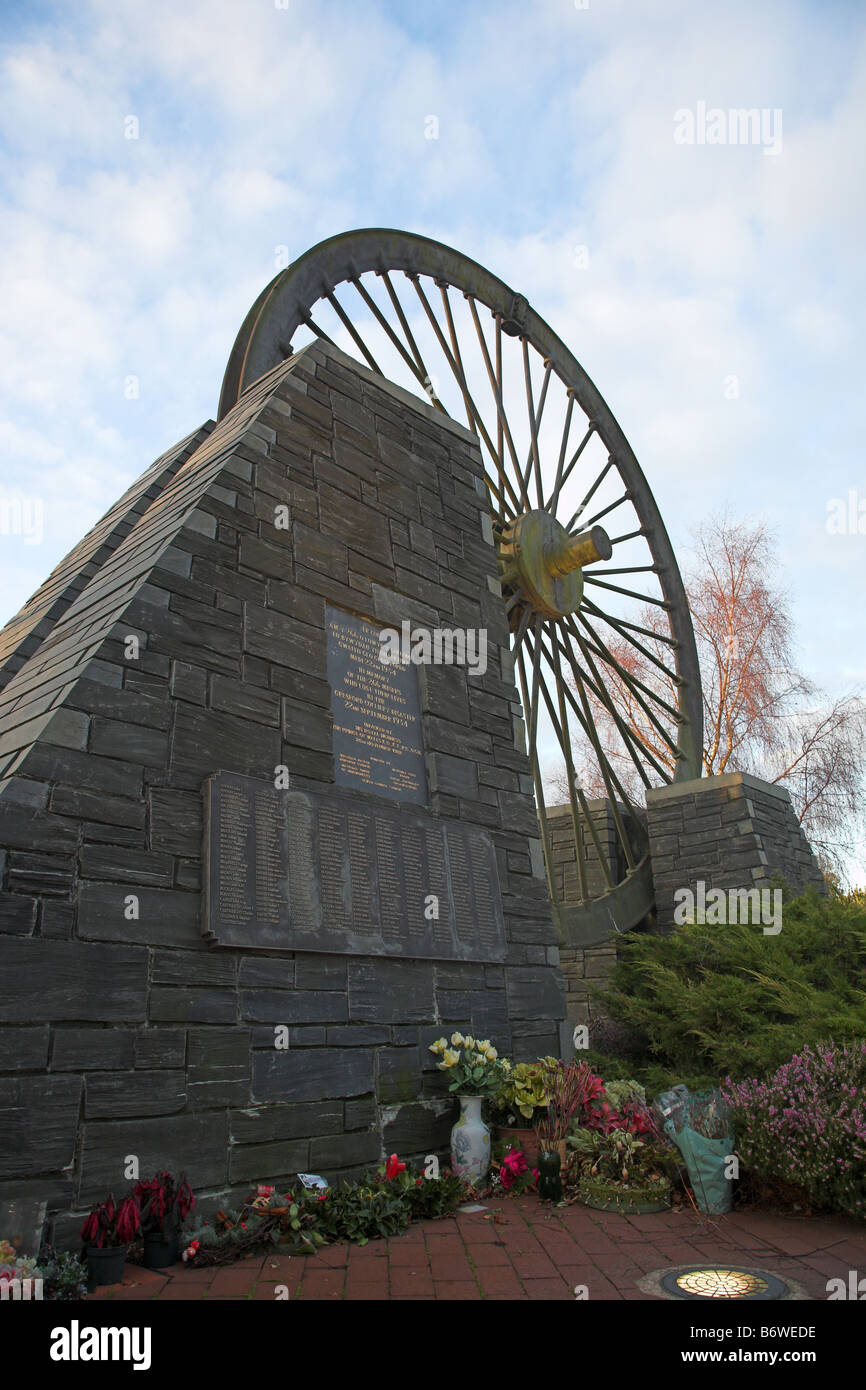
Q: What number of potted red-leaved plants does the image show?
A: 2